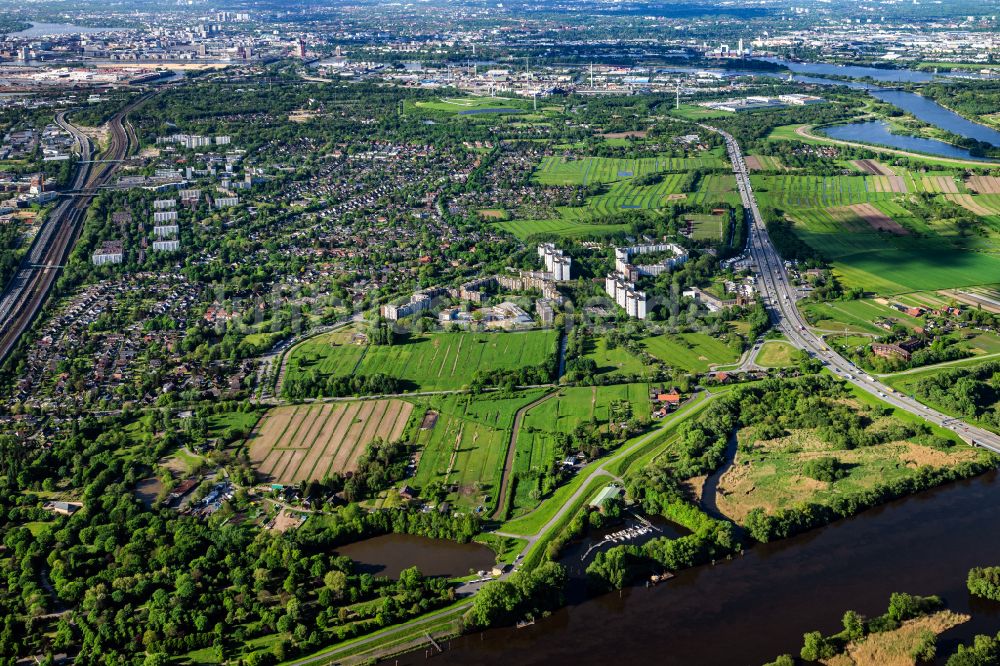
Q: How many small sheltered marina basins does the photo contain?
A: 1